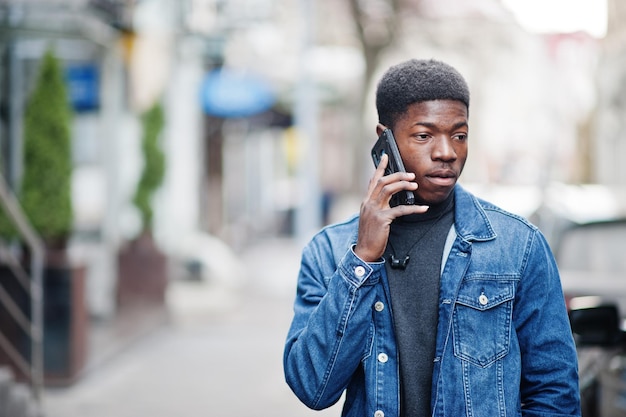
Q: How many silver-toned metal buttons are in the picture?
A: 5